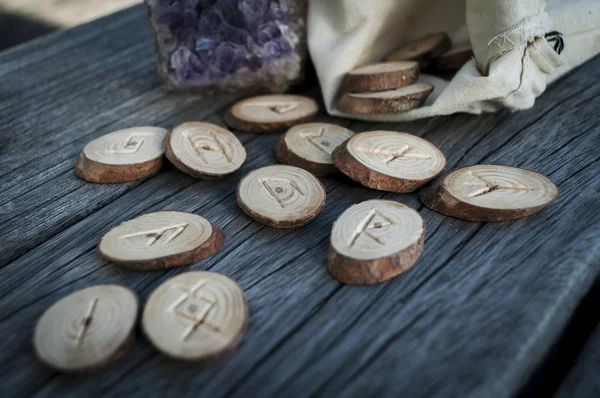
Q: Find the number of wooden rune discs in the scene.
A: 15